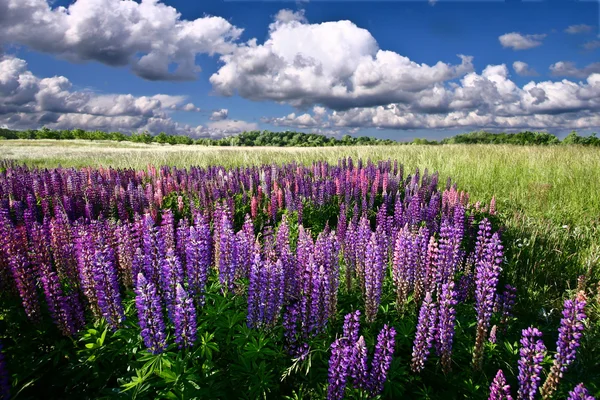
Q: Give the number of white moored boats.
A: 0